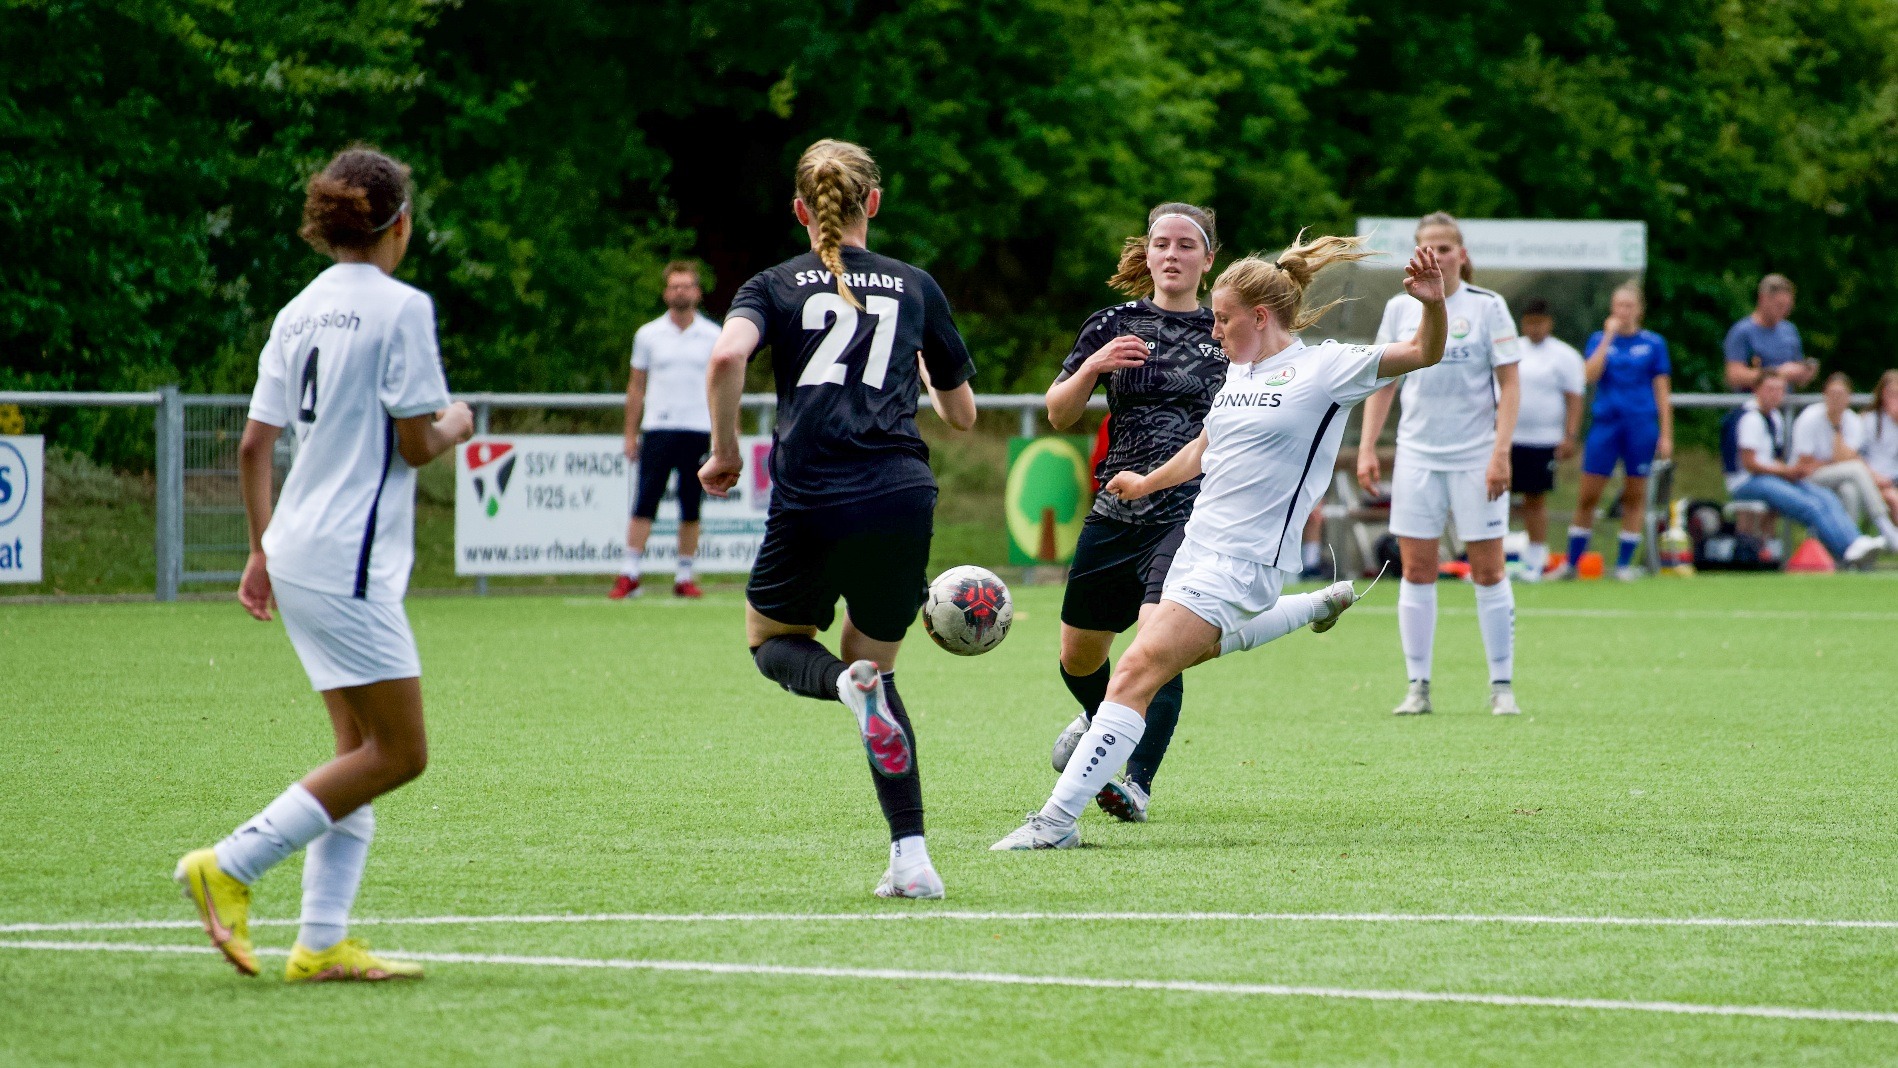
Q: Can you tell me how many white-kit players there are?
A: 3